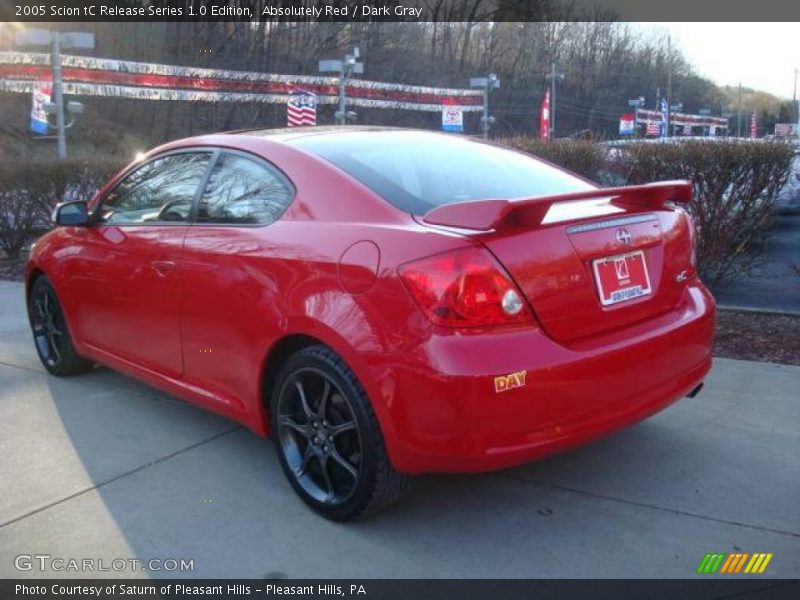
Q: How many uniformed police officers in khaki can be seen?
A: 0